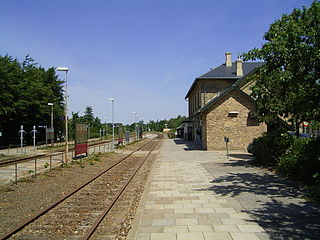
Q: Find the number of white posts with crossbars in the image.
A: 2